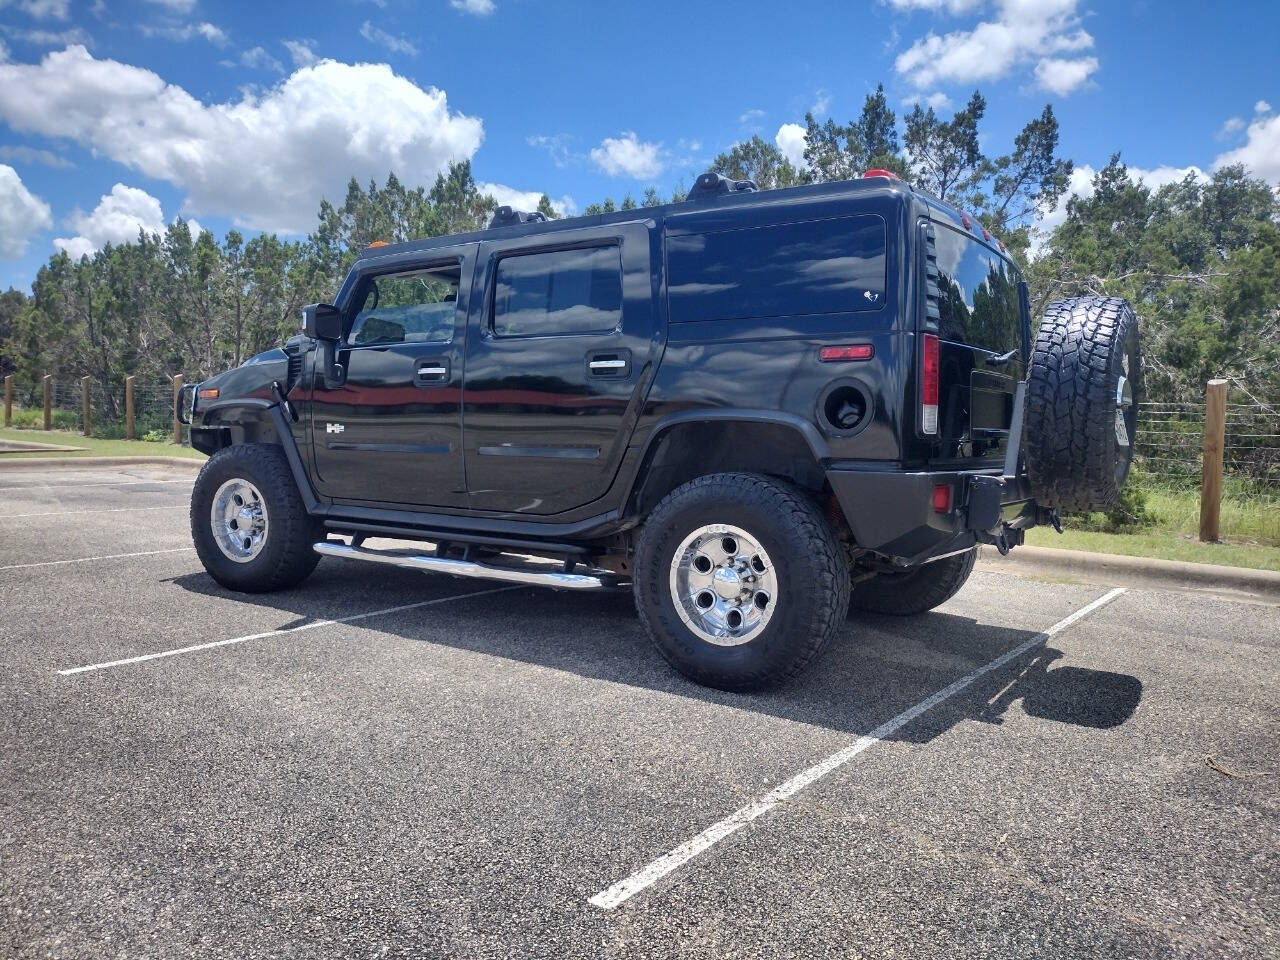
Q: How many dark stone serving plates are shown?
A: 0